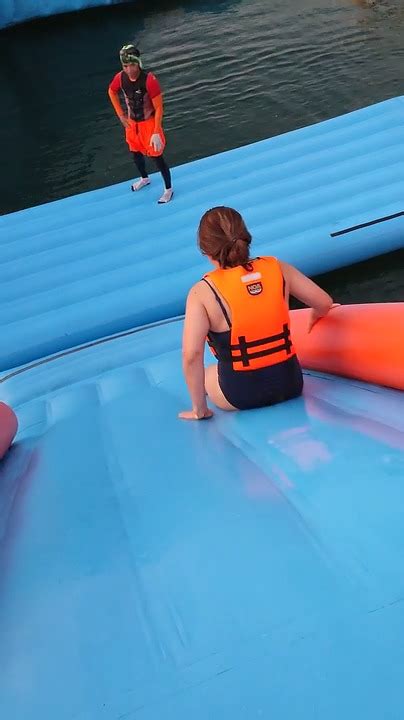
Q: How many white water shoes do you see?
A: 2